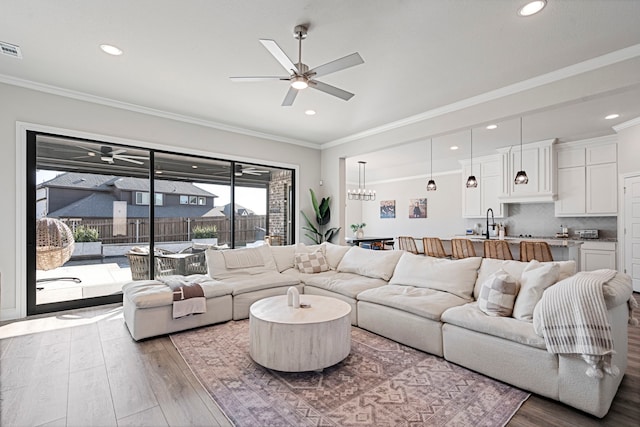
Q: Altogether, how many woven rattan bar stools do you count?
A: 5